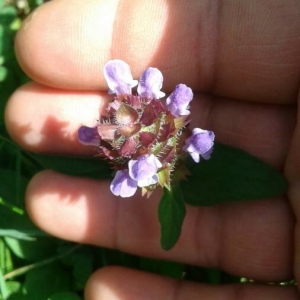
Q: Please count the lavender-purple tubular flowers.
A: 7